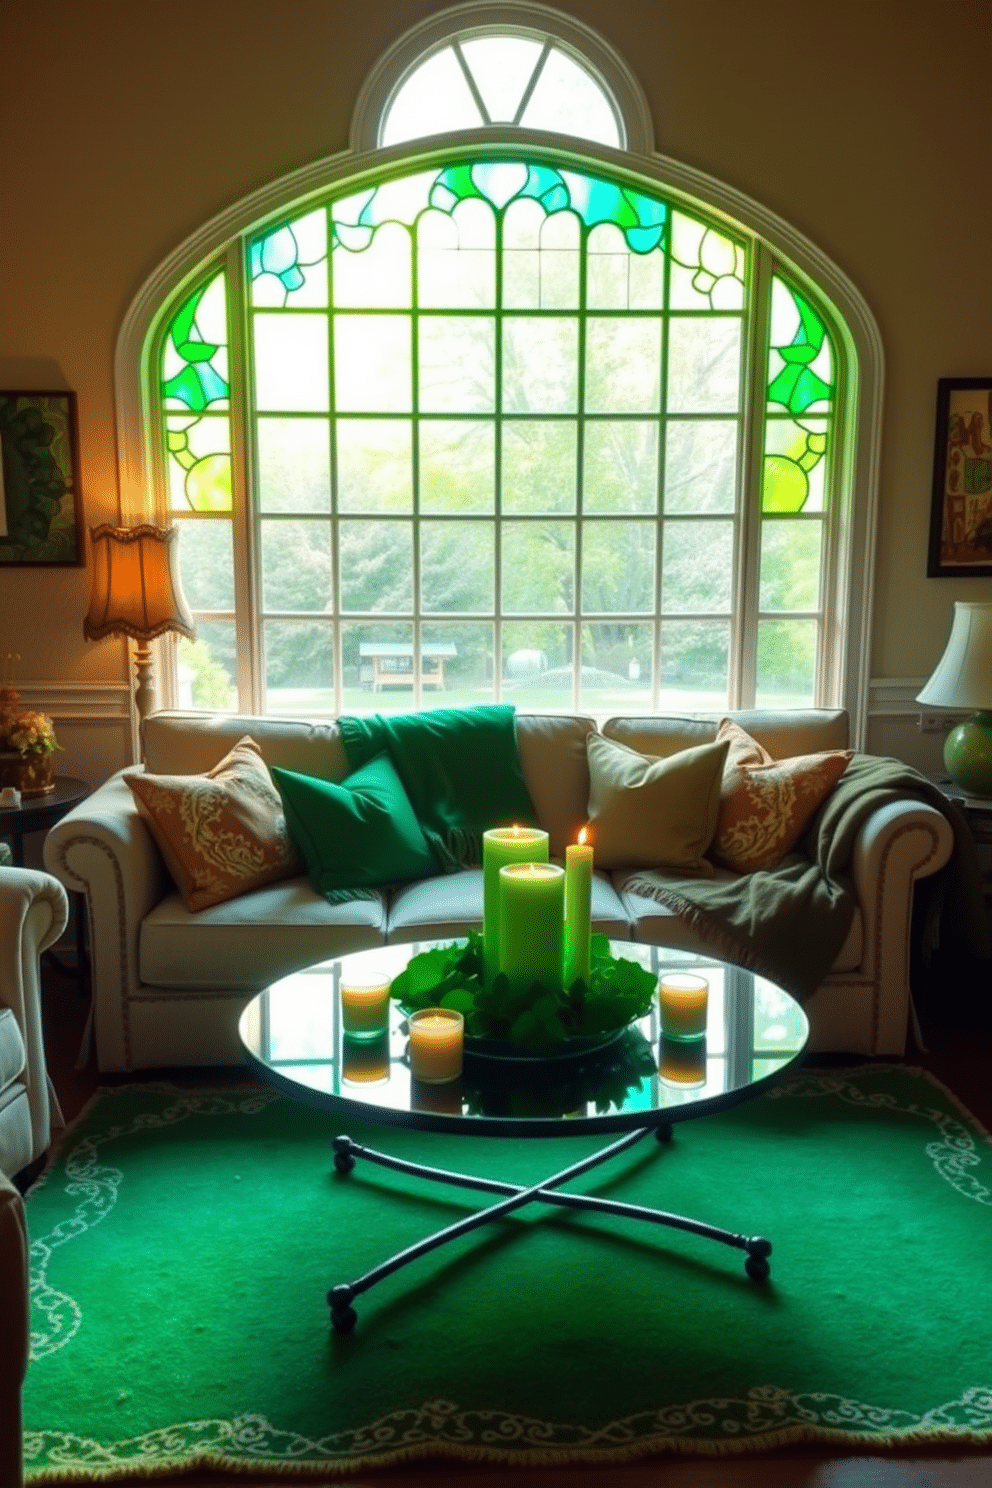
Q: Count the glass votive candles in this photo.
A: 3